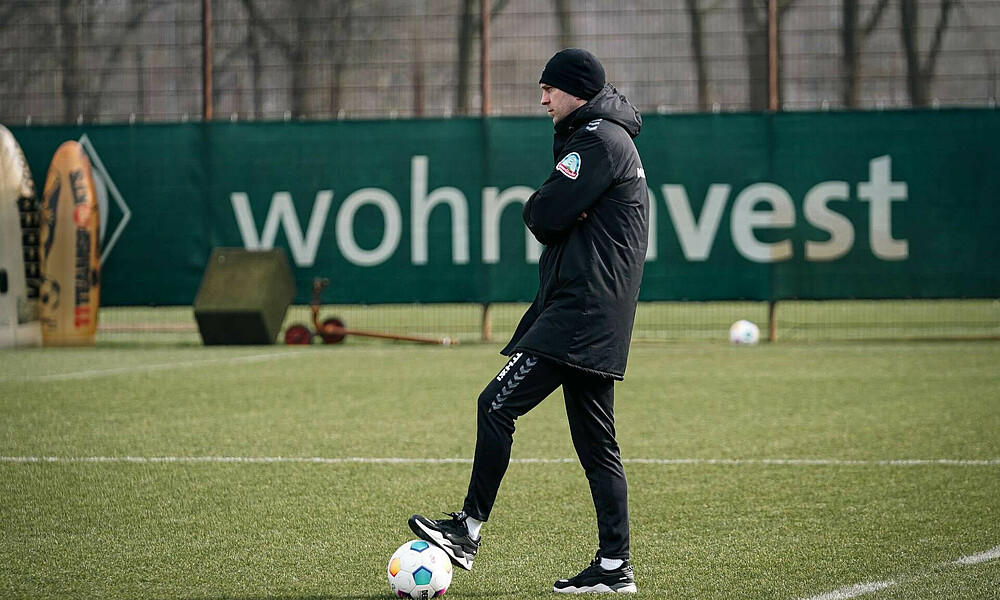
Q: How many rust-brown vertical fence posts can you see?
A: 3